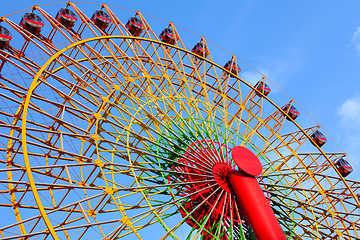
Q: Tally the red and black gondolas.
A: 12